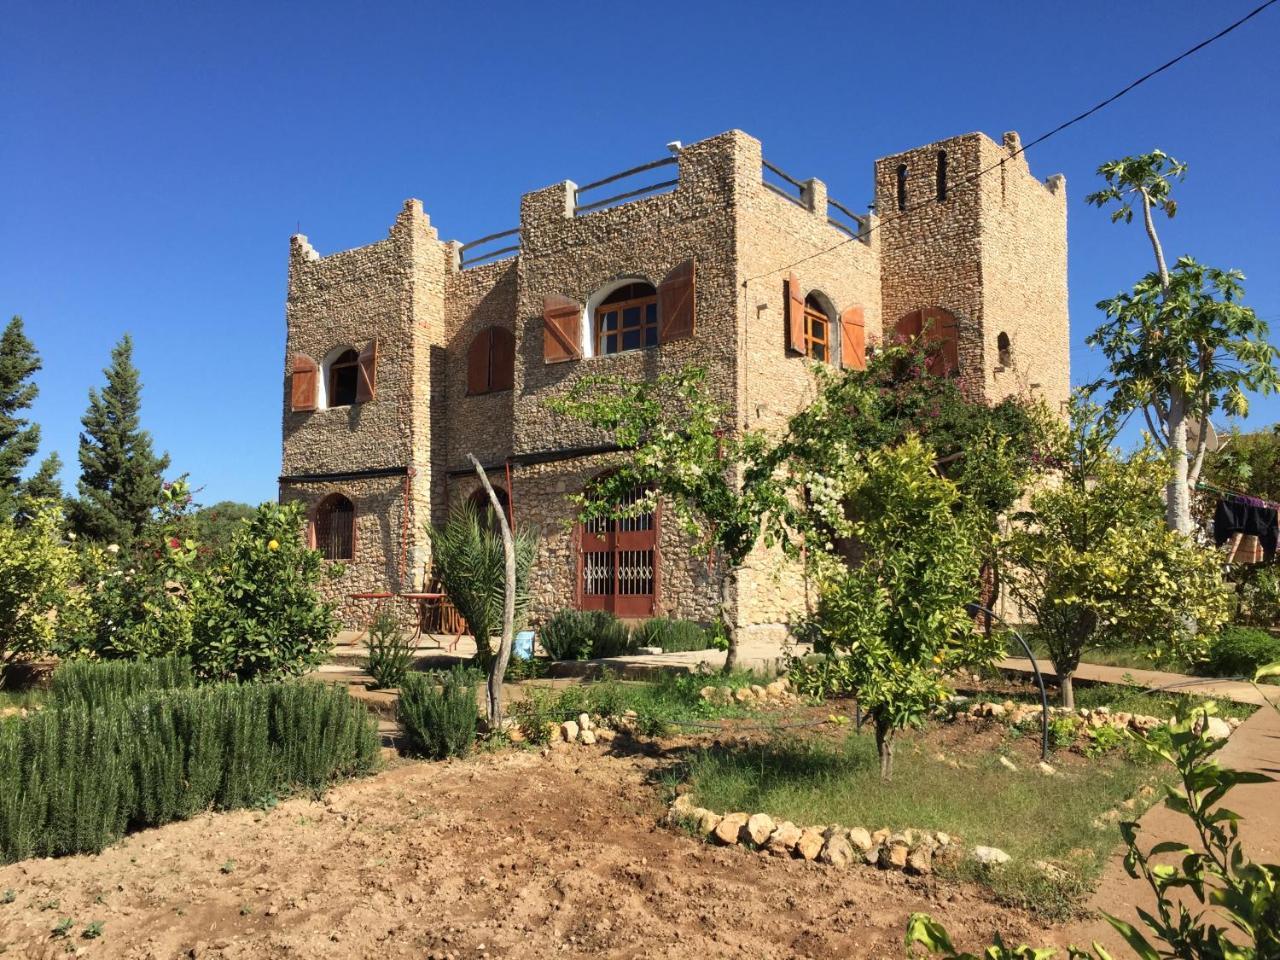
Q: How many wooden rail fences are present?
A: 4